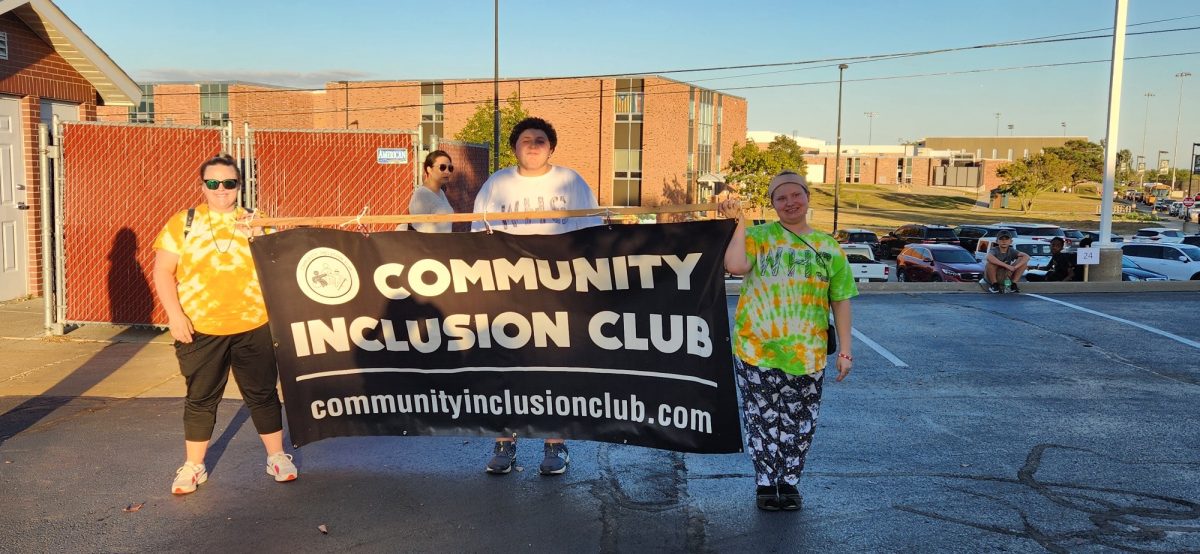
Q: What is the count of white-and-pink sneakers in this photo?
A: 2